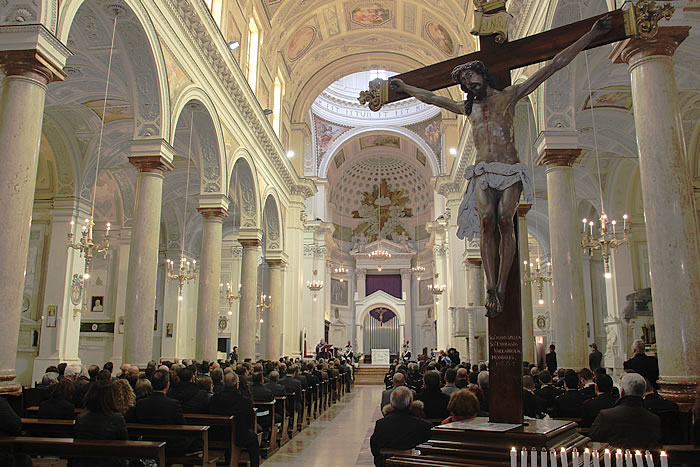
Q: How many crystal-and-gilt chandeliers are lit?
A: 11